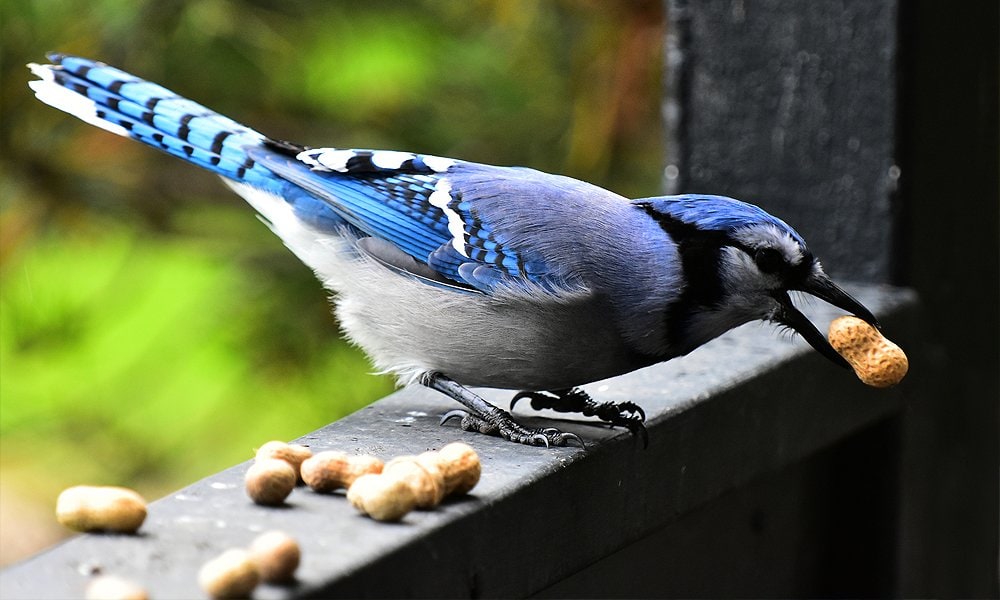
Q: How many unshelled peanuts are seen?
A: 11